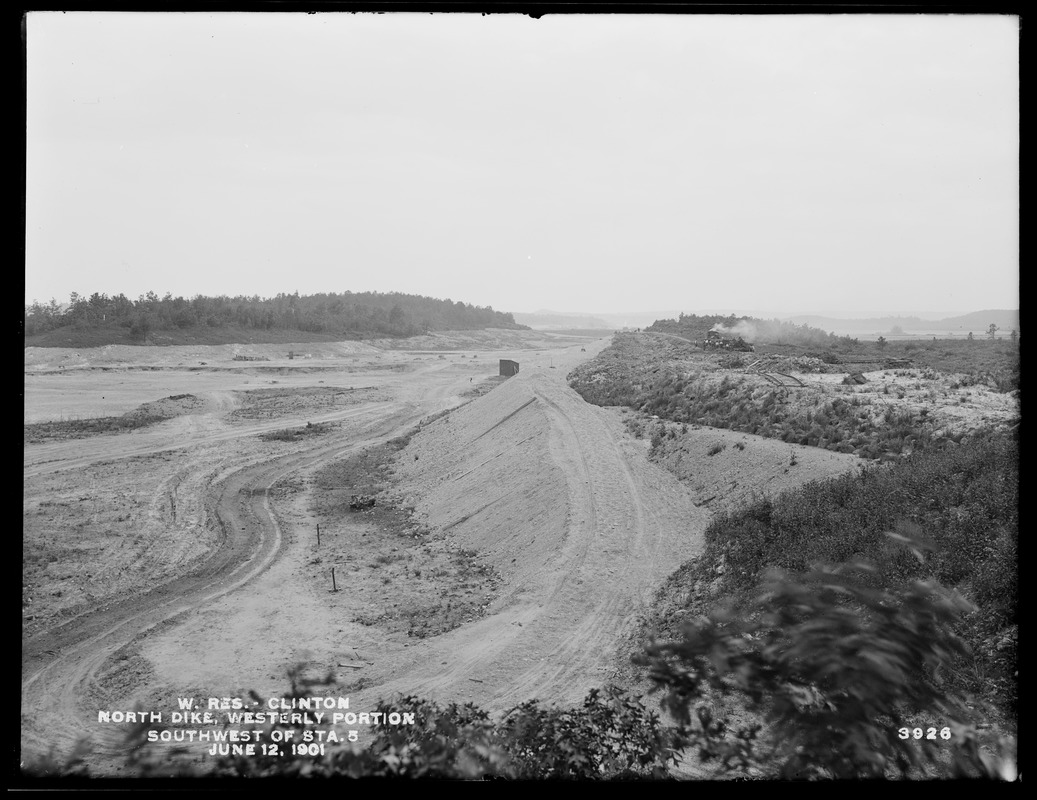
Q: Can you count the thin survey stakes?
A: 2